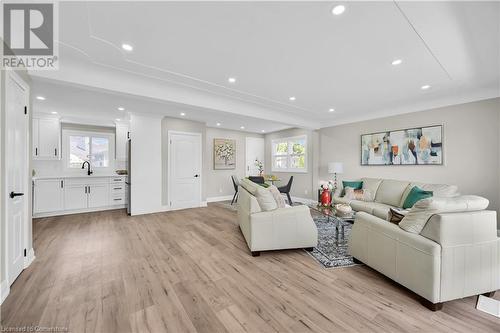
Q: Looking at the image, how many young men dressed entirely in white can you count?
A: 0